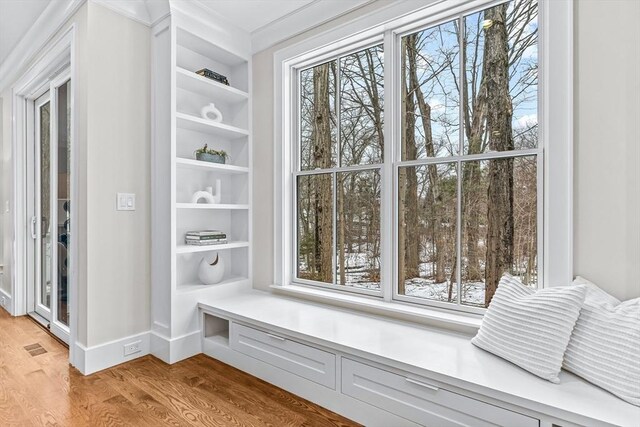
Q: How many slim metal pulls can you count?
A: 2